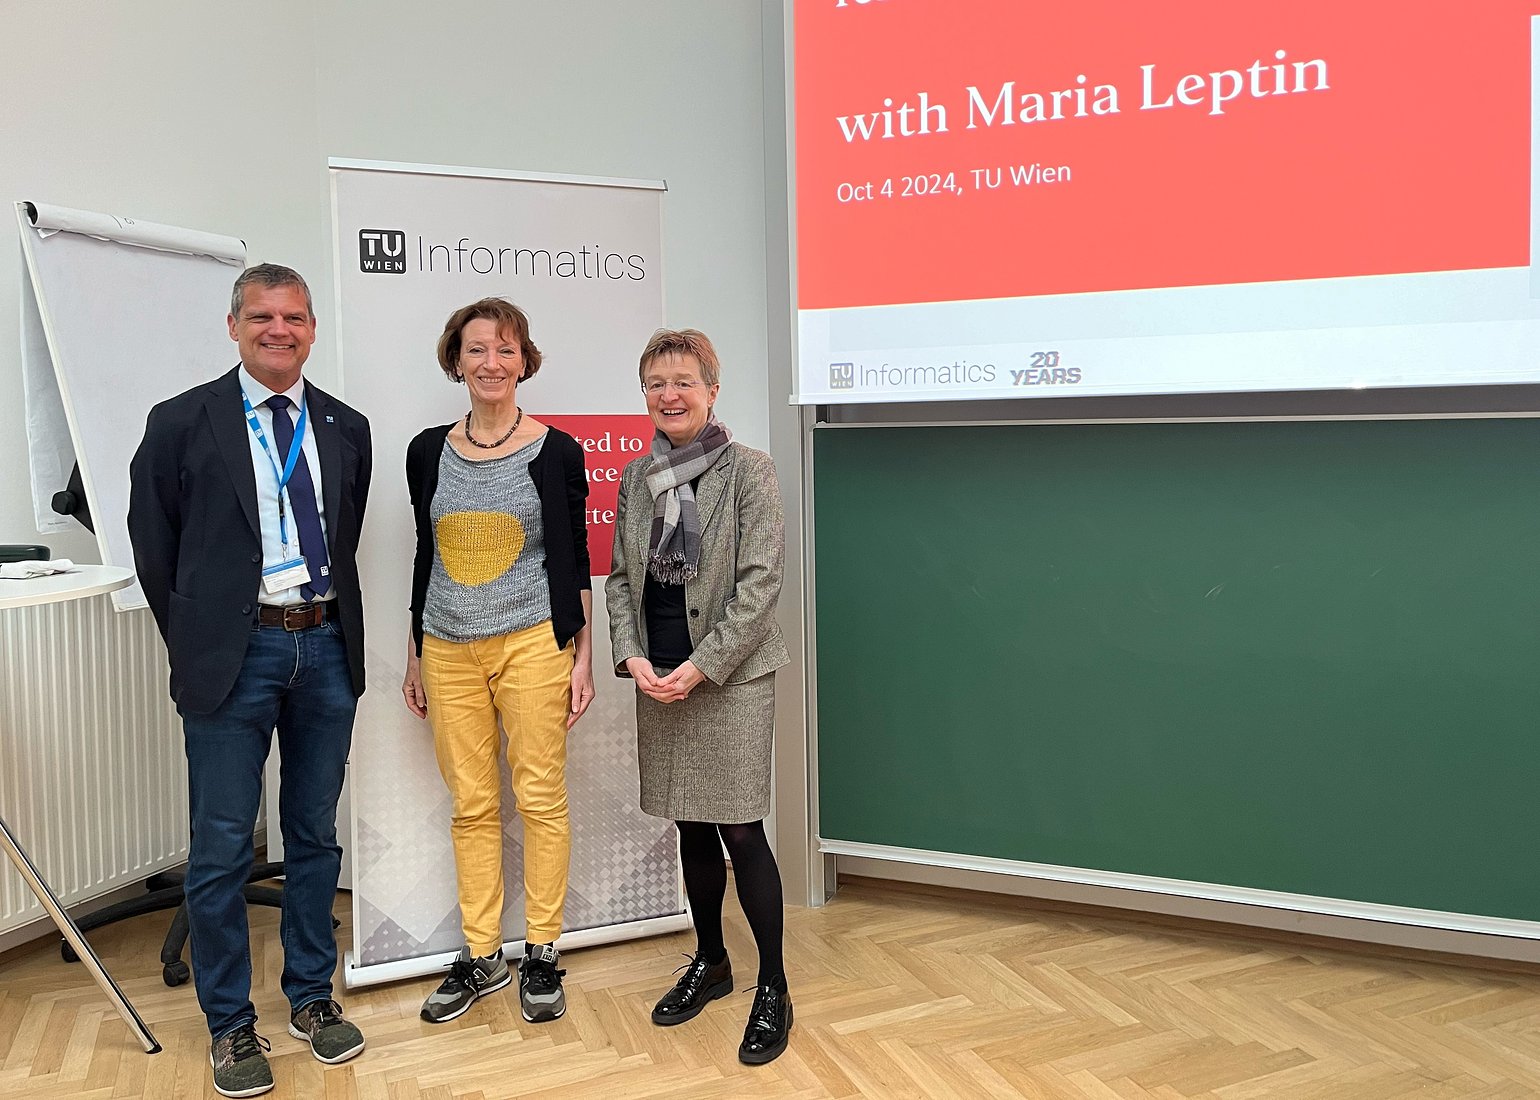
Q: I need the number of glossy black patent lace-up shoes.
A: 2